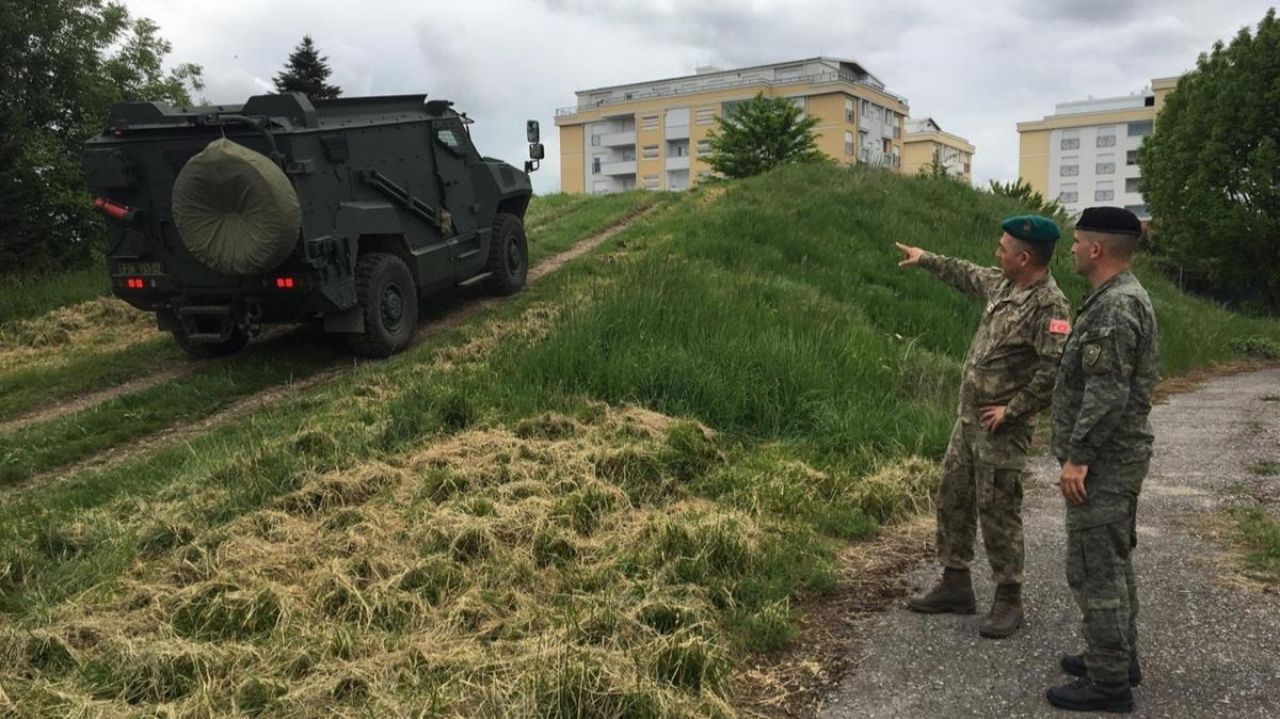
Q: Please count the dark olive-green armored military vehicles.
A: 1